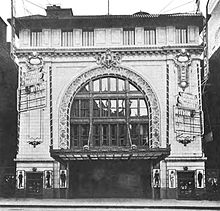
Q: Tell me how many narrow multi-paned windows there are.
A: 6